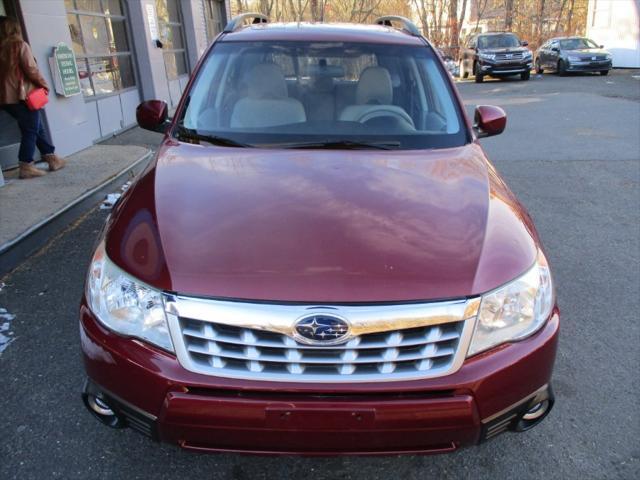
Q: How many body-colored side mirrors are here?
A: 2